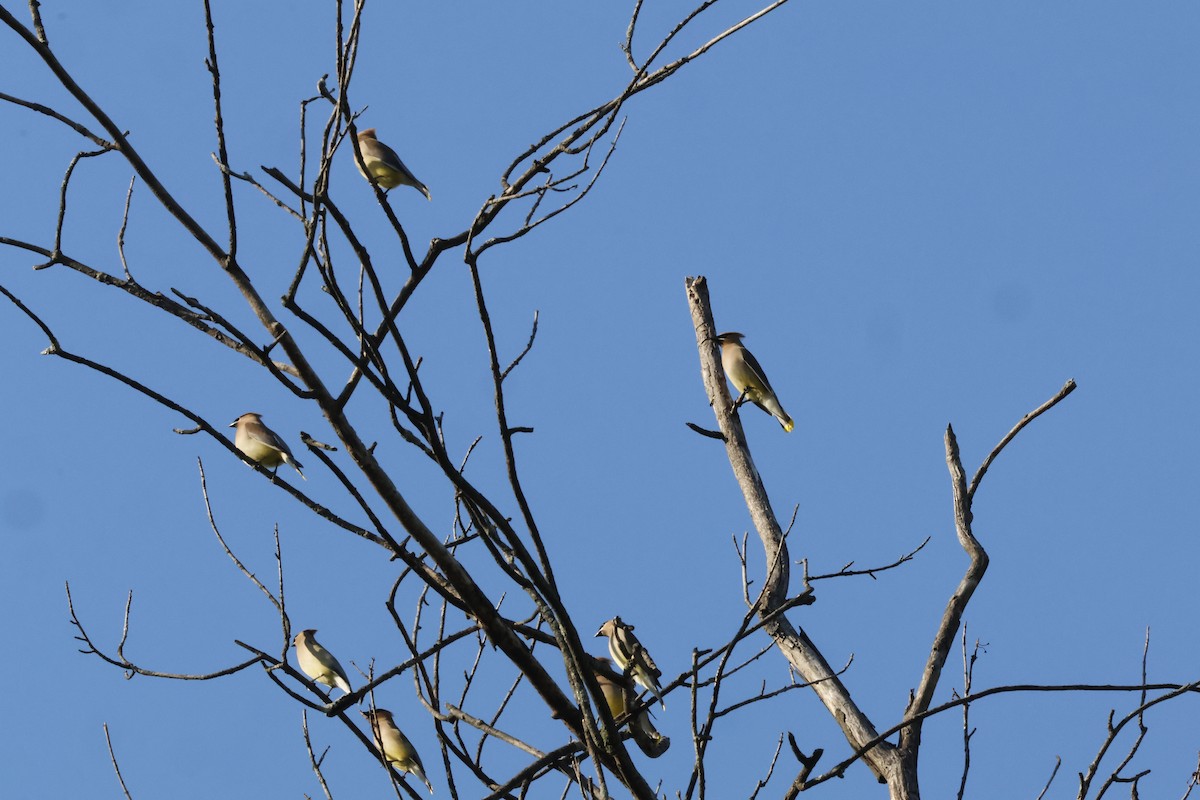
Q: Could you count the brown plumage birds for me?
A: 7